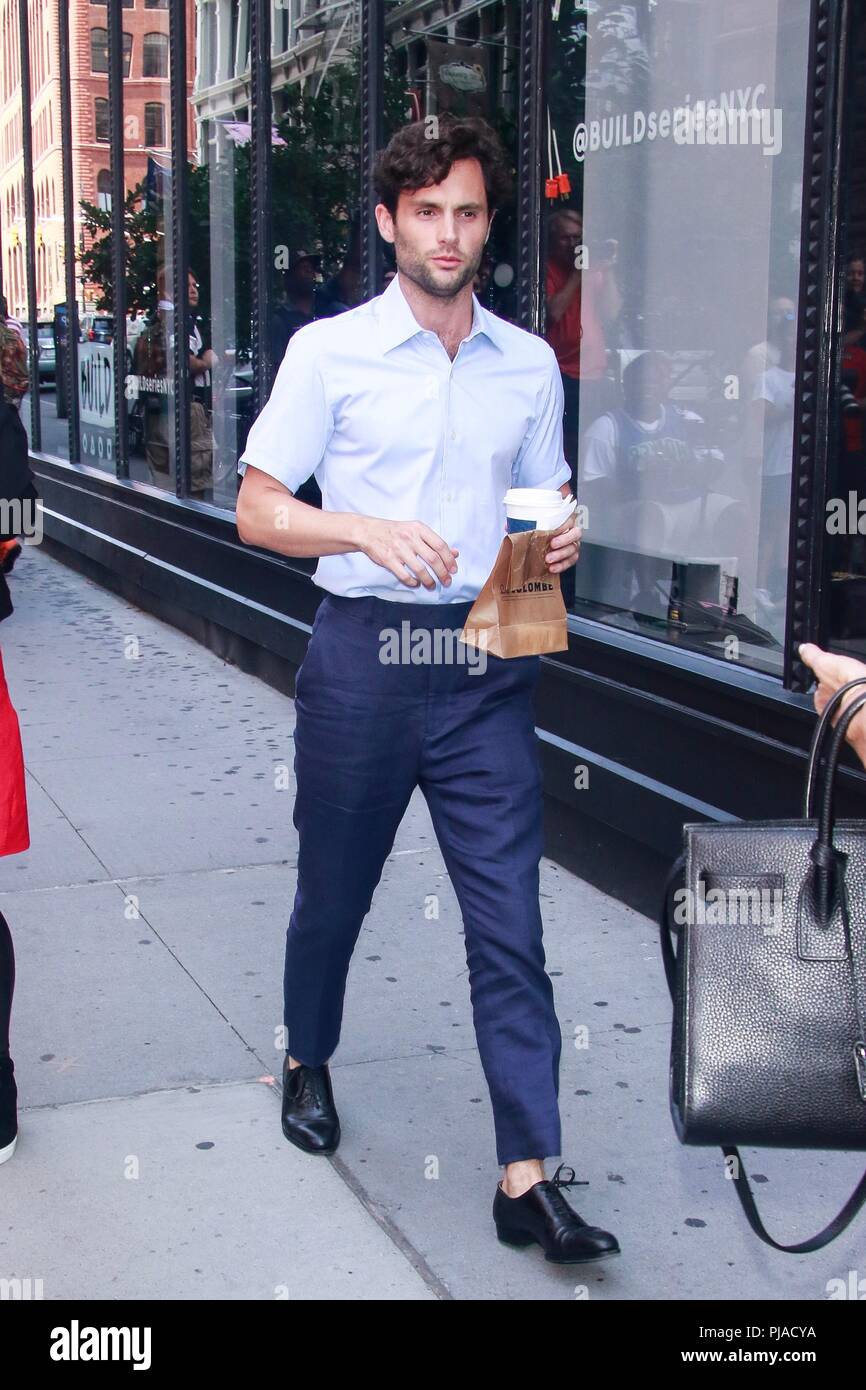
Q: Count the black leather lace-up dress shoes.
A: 2